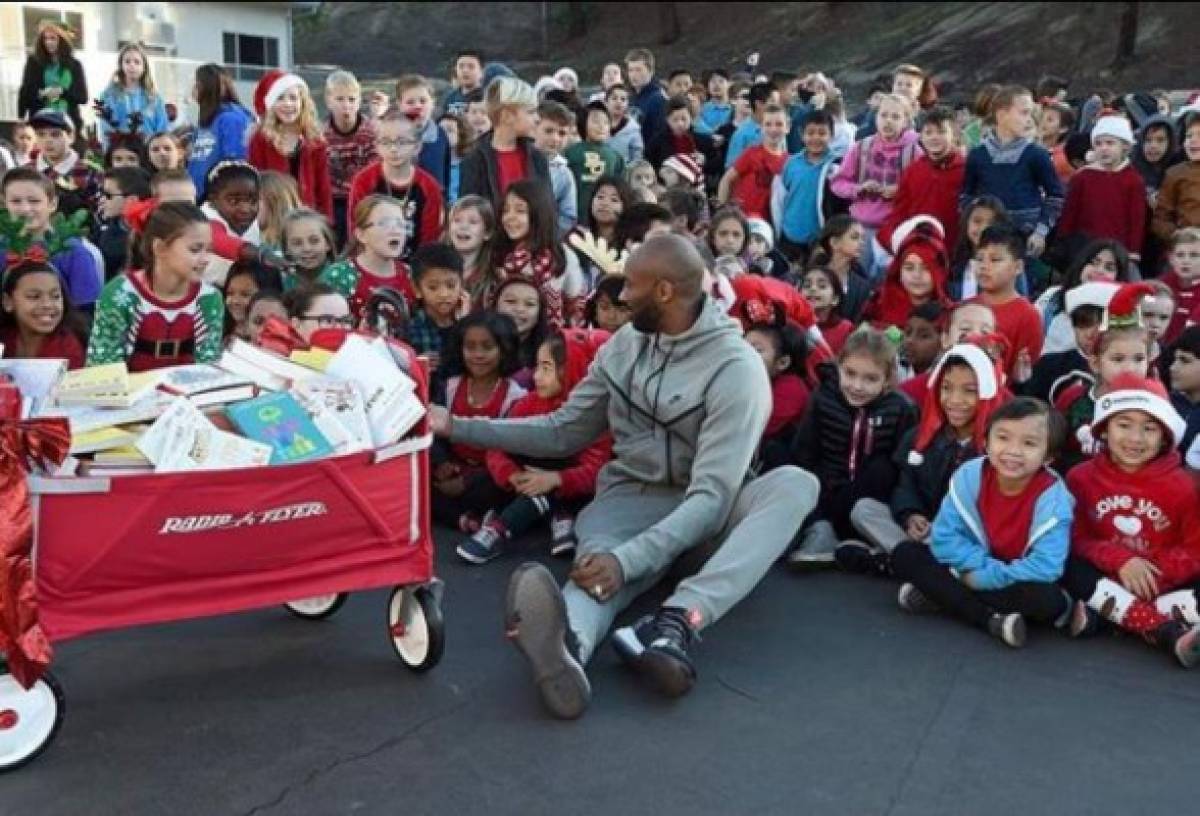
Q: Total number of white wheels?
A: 3